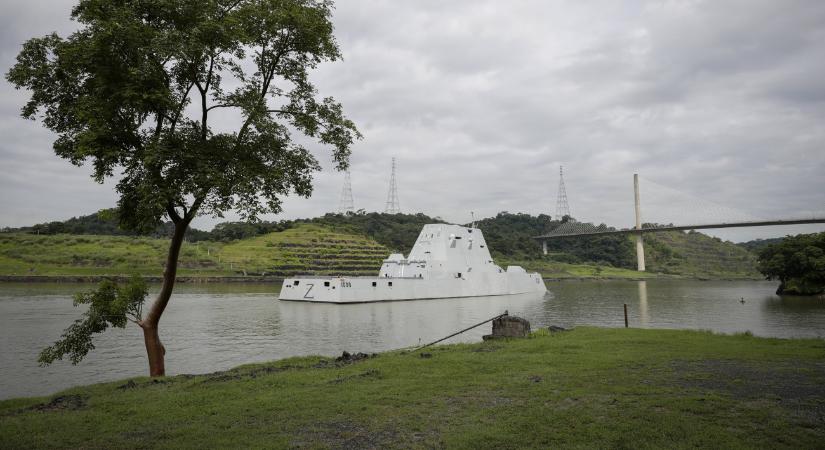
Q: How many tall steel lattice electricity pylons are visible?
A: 3